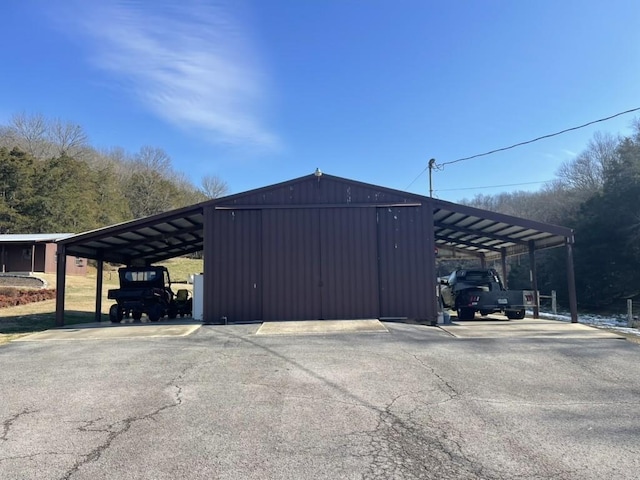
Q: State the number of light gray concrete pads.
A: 3